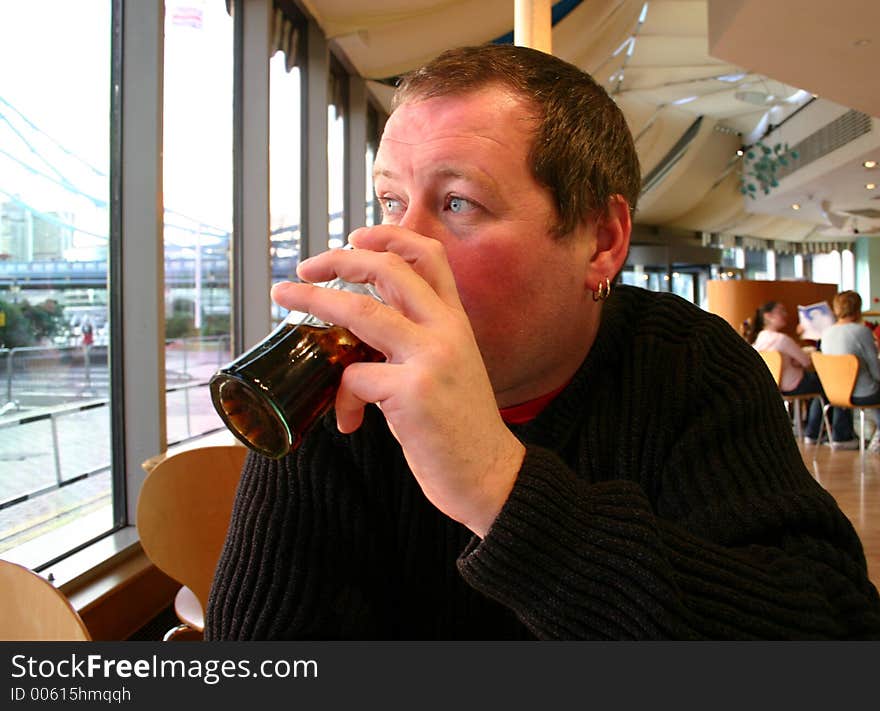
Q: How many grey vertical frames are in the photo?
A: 4